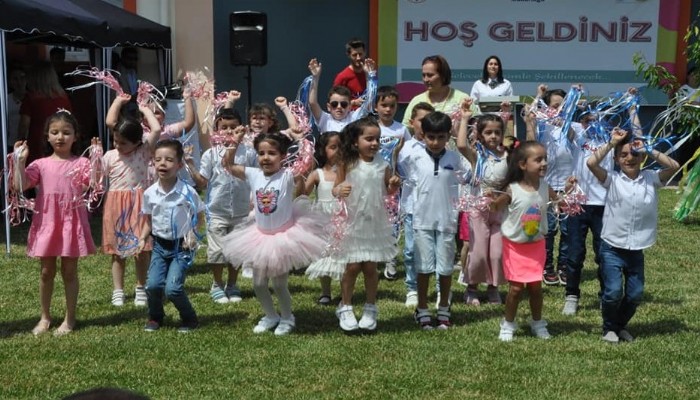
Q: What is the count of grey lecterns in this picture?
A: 1